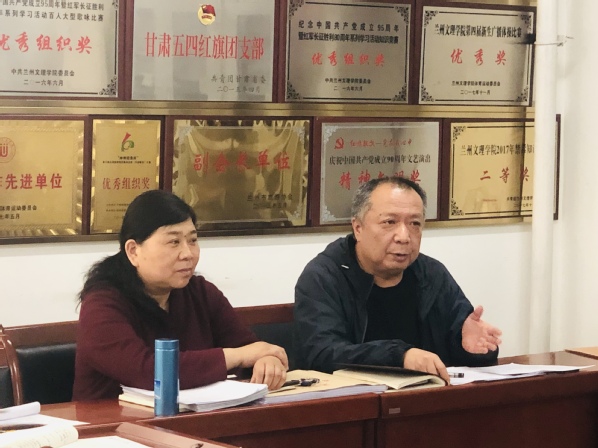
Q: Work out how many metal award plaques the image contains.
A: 9